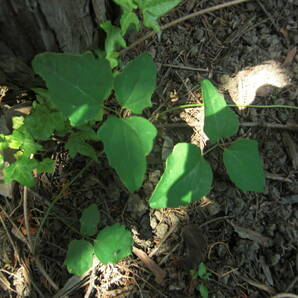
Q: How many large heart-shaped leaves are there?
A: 6